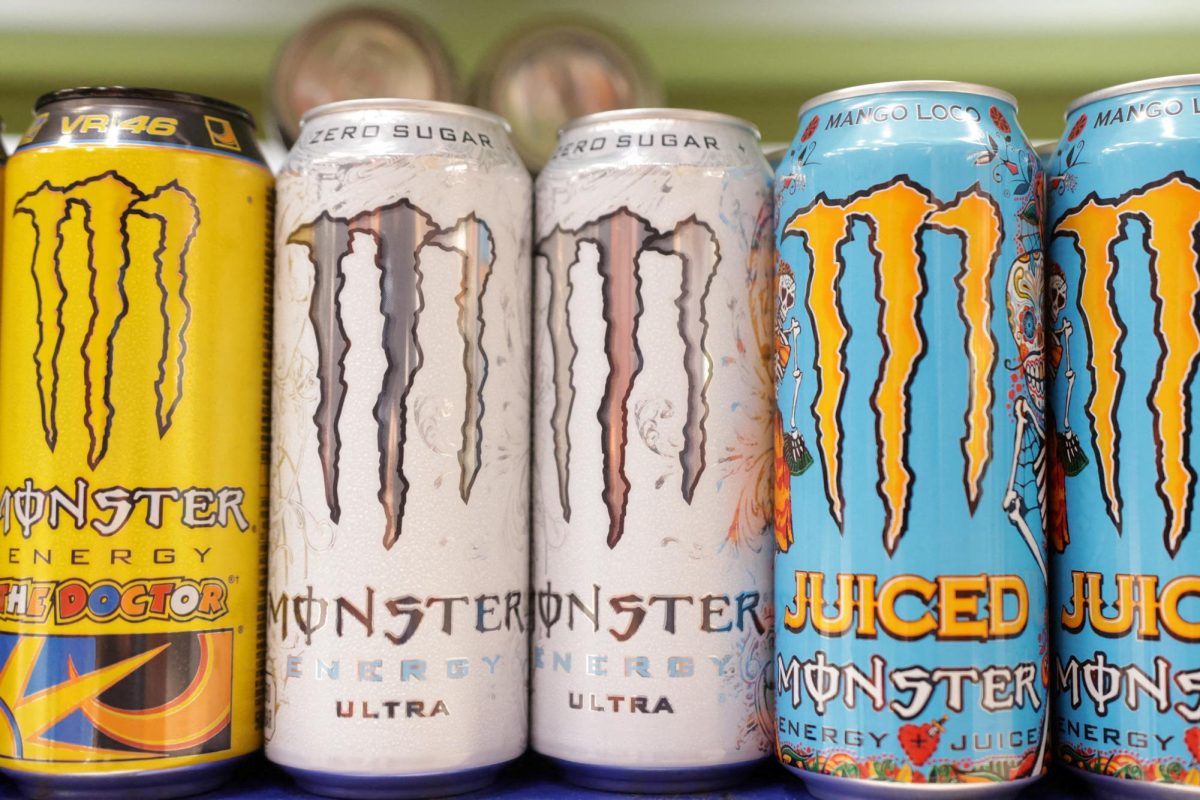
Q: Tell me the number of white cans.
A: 2